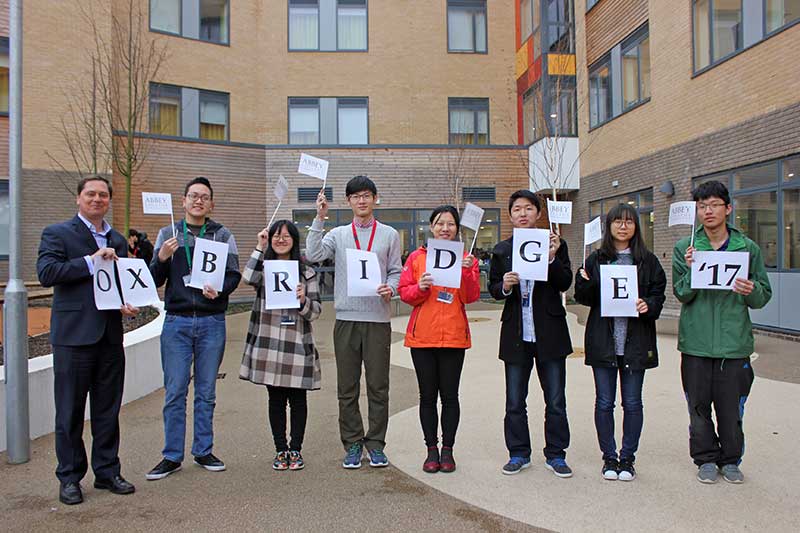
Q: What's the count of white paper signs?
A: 9